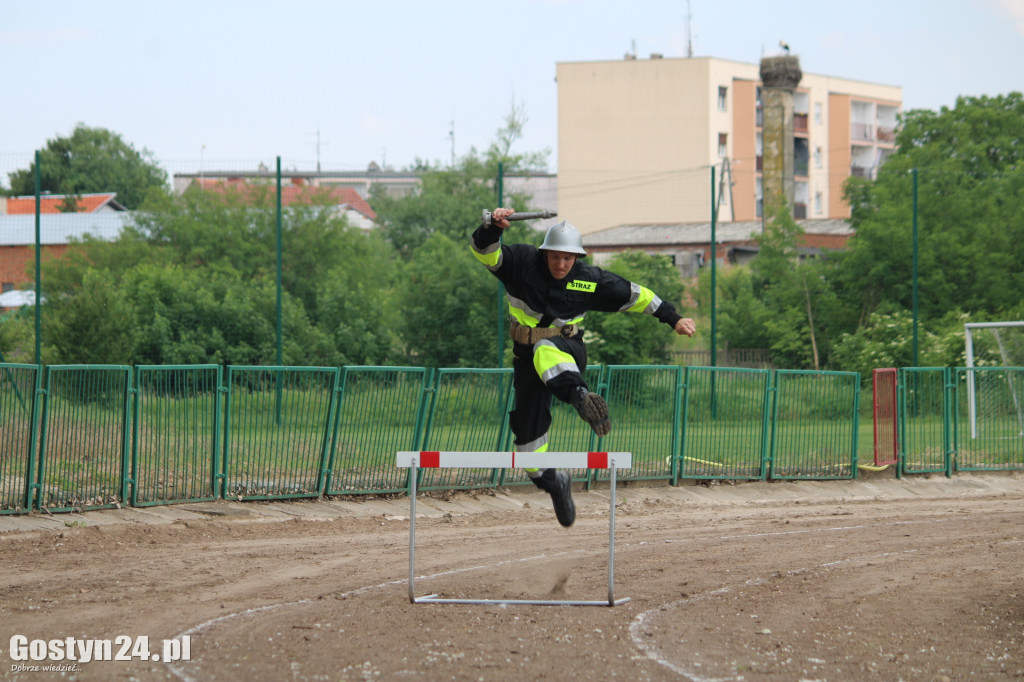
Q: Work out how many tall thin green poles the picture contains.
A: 5